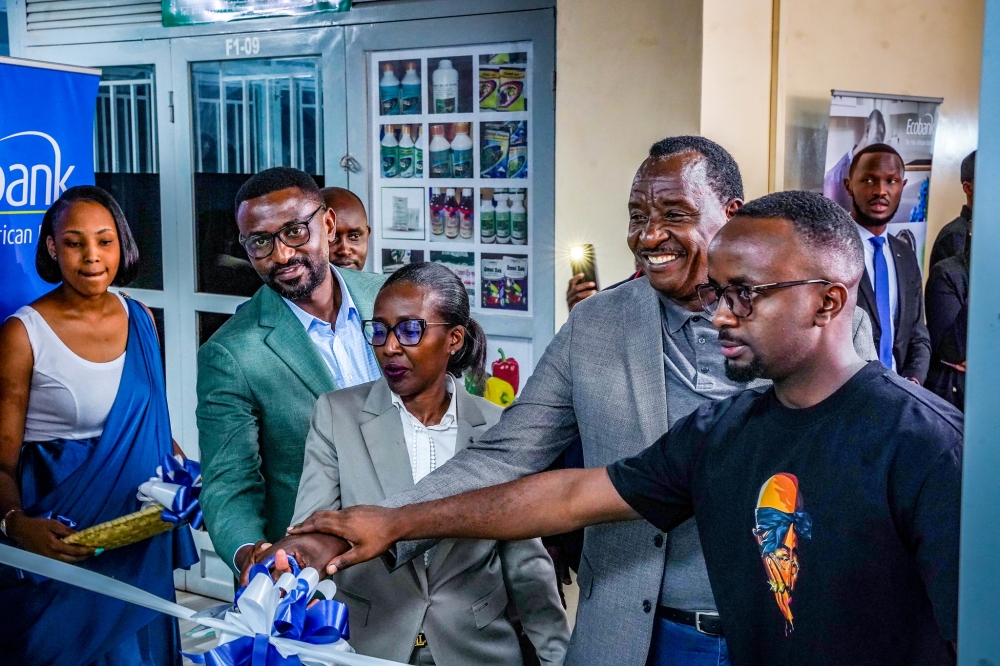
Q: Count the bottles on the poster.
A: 14